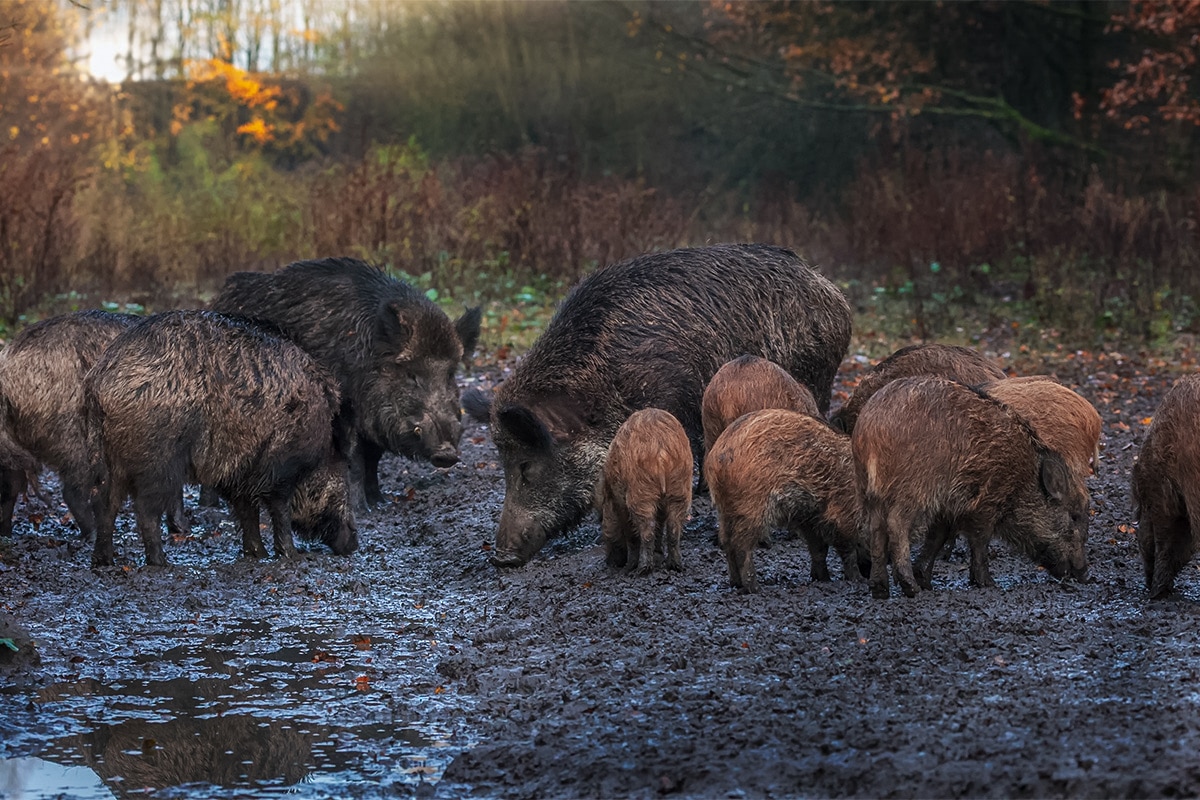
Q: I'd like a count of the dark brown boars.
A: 4